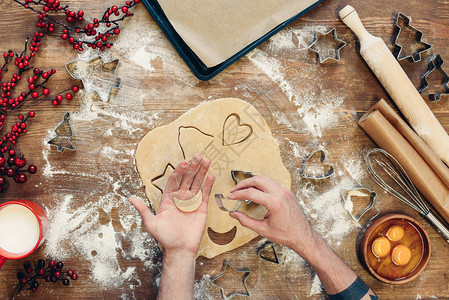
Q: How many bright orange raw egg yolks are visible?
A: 3